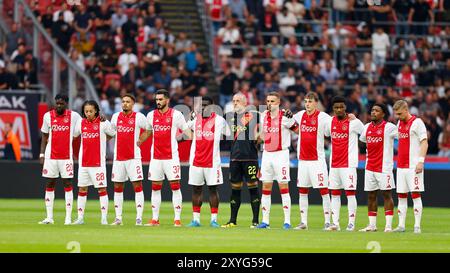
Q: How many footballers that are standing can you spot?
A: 11